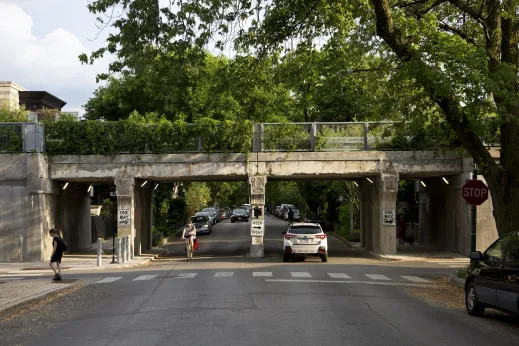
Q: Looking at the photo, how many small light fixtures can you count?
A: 8